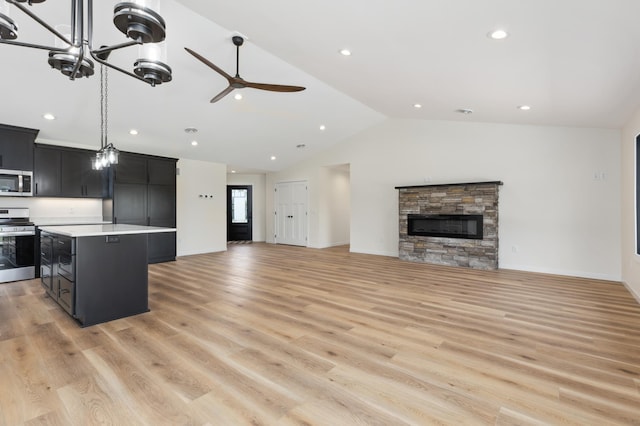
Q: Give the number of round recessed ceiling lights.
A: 11